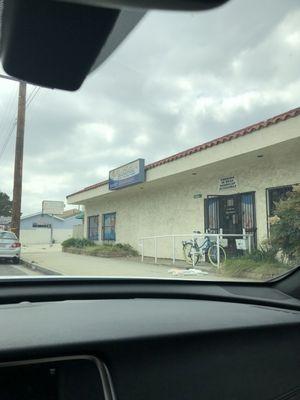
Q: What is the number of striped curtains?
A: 2